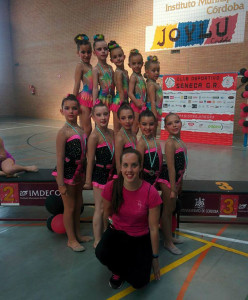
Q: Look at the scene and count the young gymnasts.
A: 10